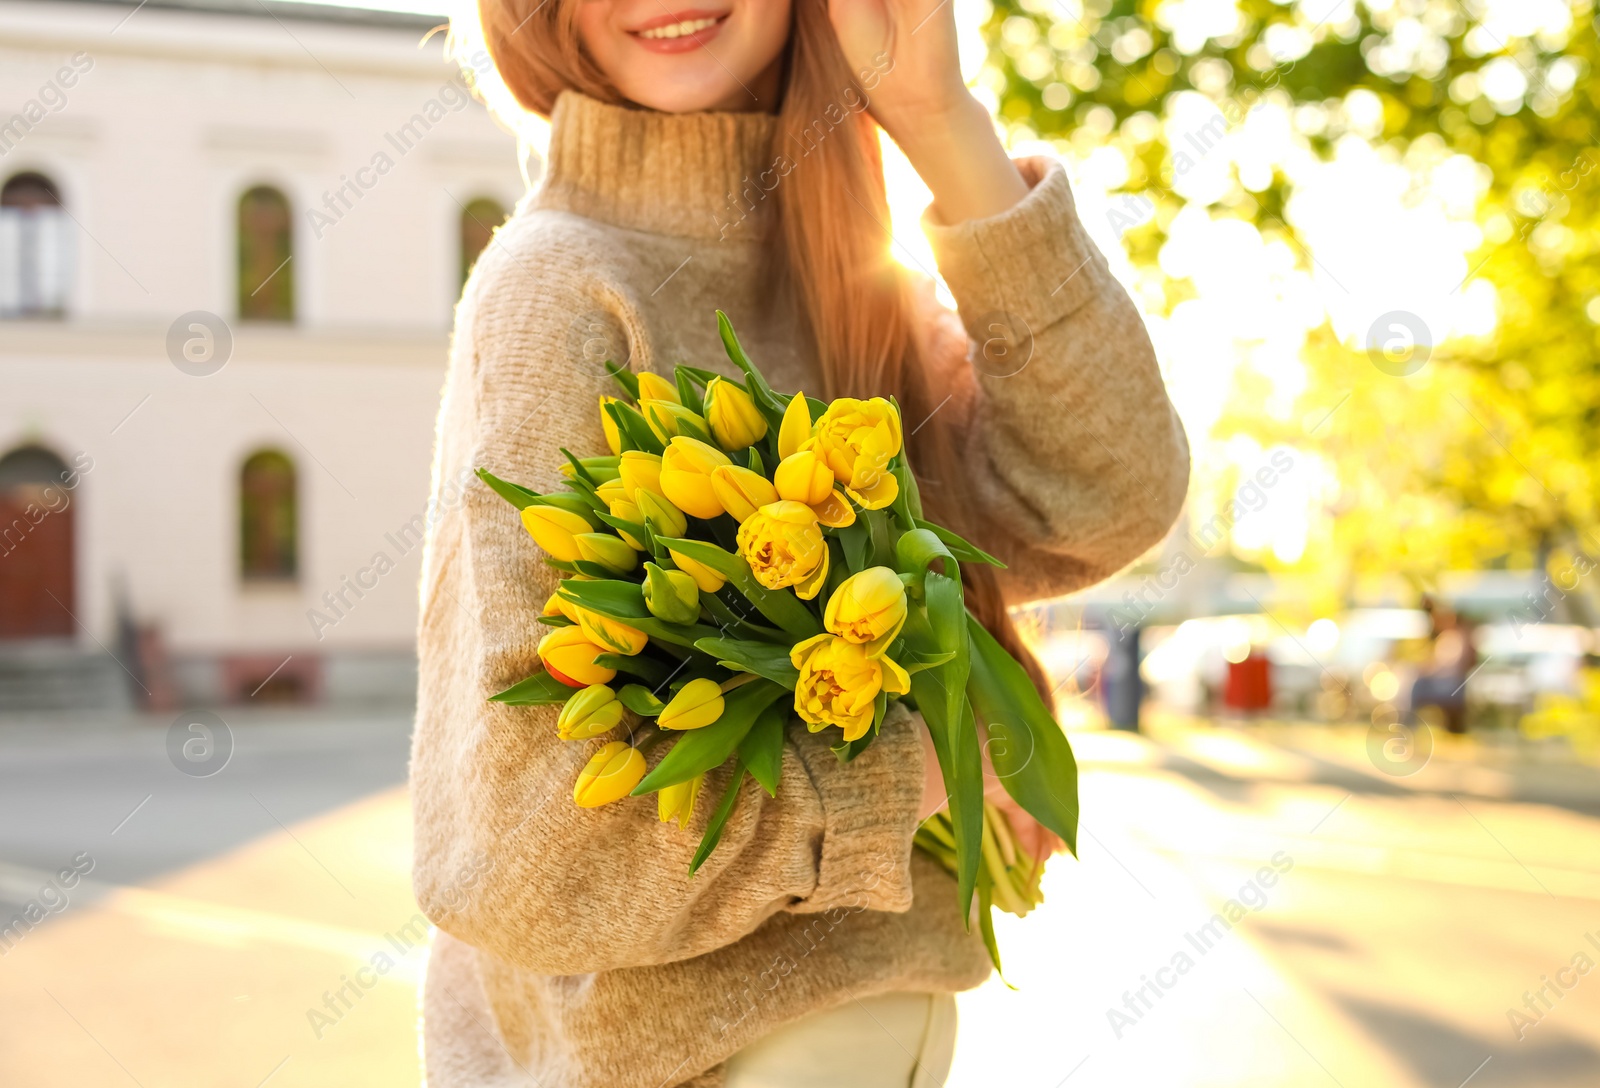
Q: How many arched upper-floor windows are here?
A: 3